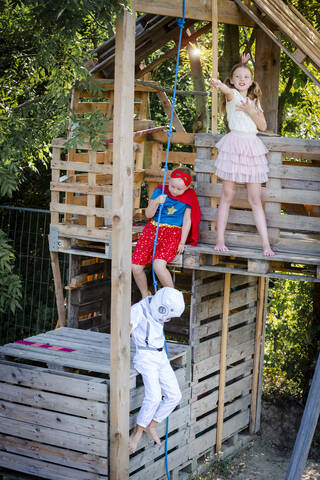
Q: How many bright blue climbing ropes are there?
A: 1